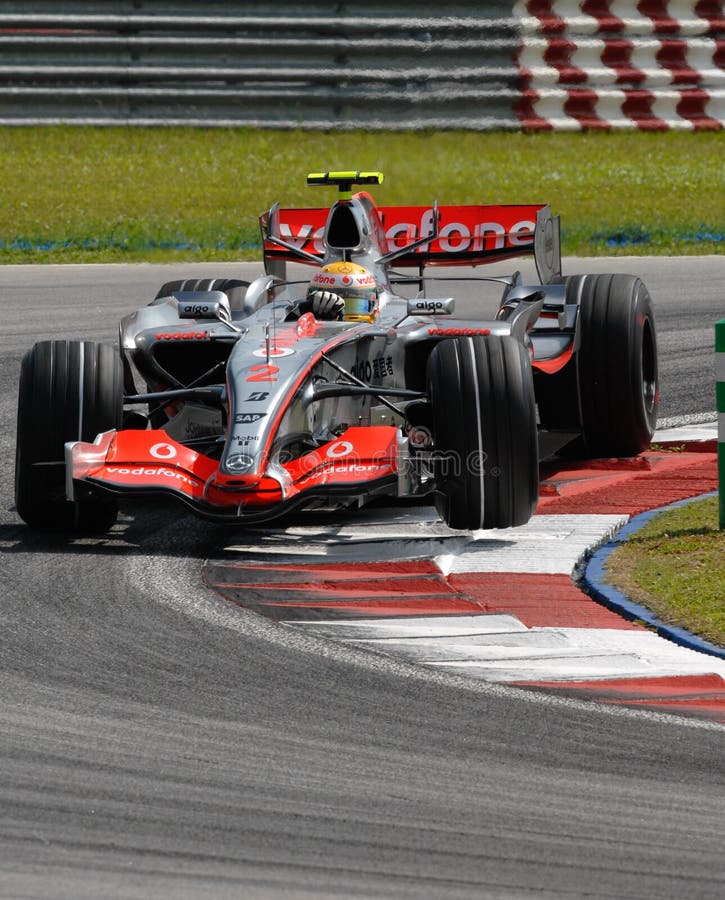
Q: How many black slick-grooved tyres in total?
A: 4